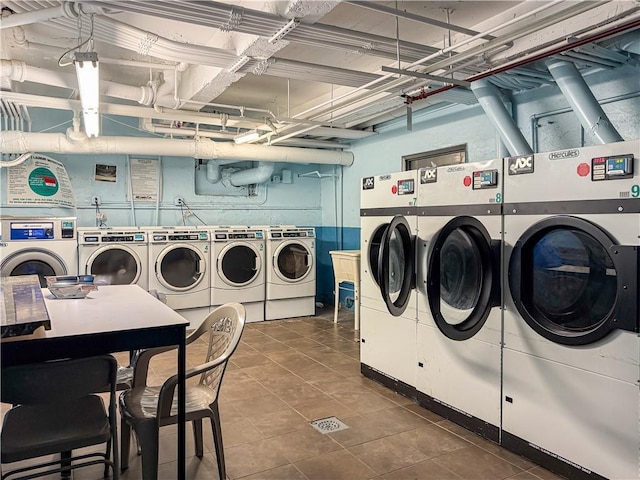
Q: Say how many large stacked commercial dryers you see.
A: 3